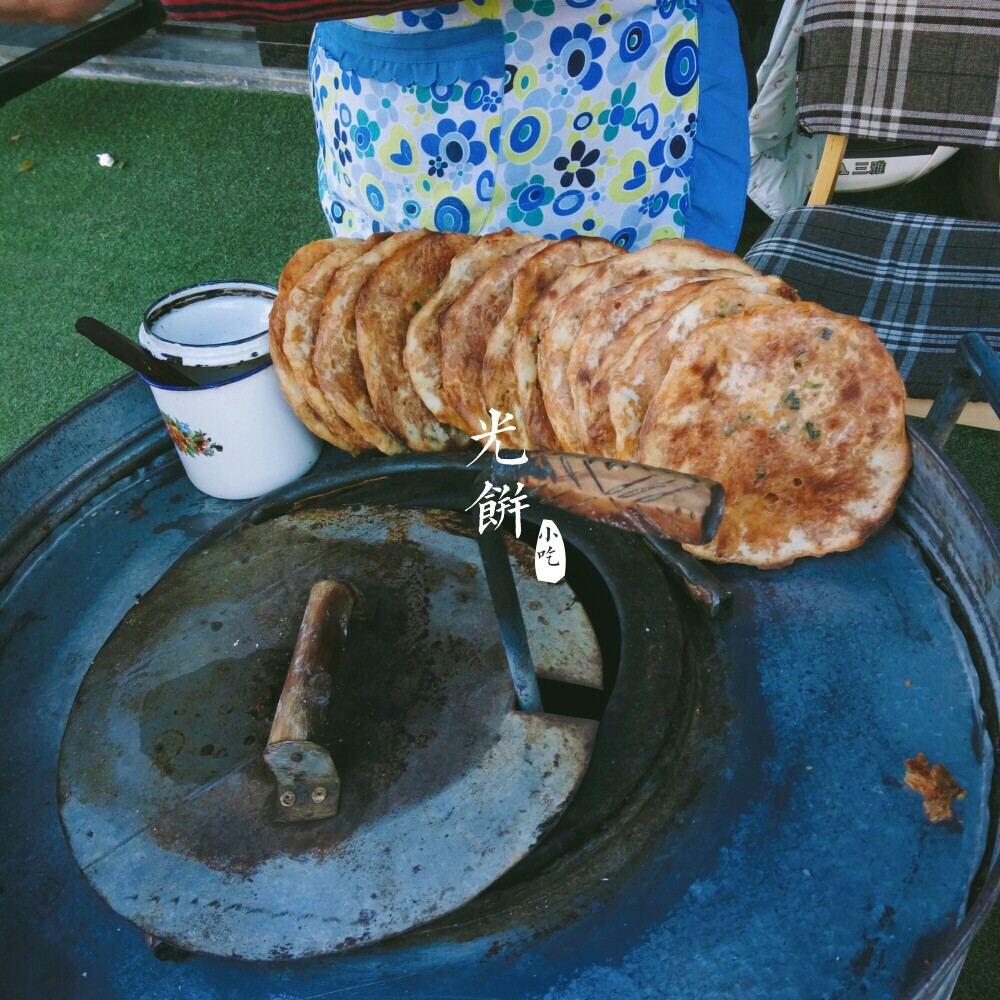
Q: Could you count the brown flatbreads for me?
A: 13